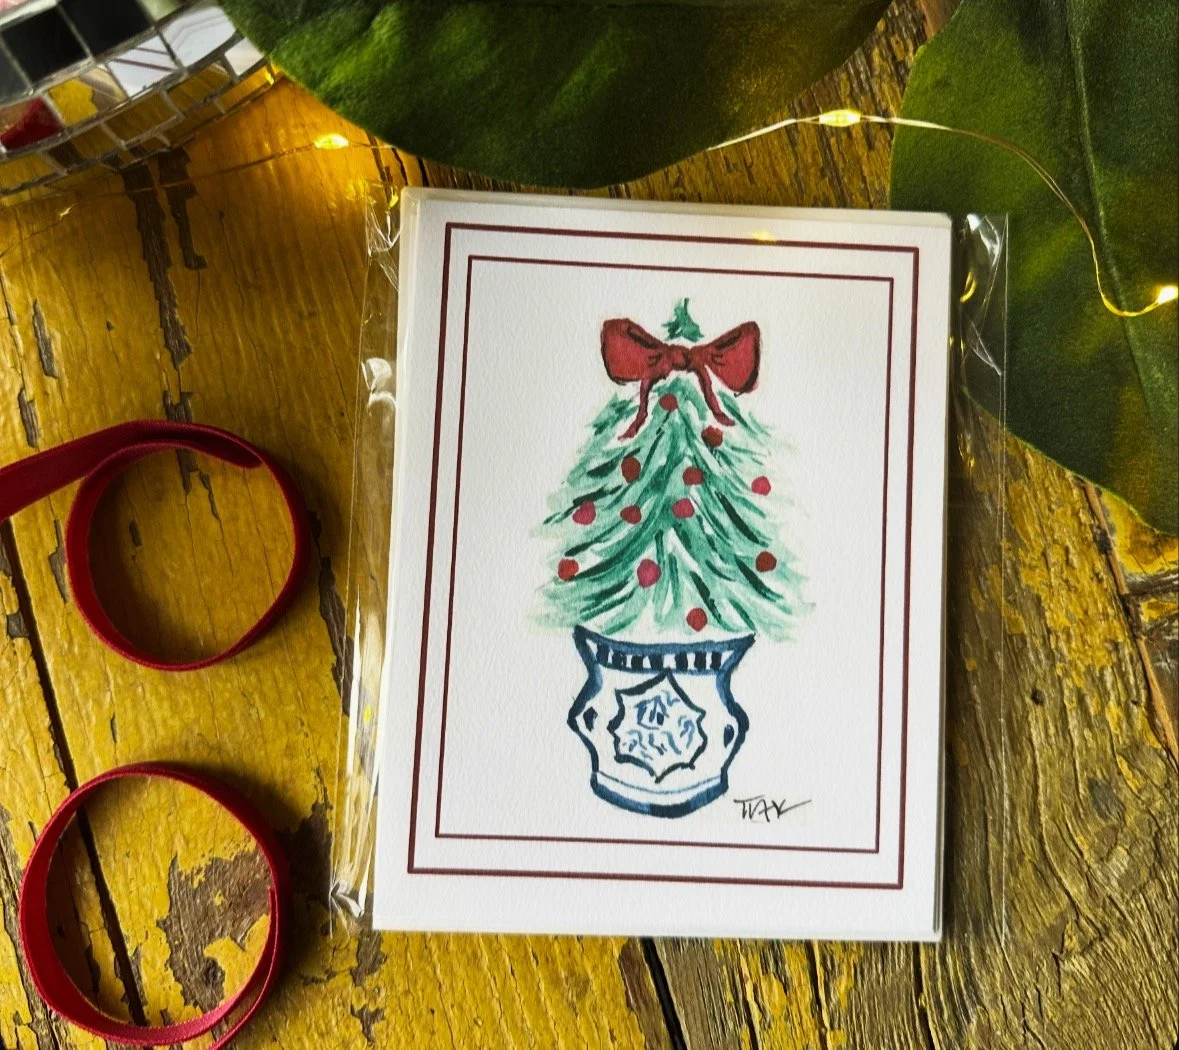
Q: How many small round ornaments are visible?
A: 12